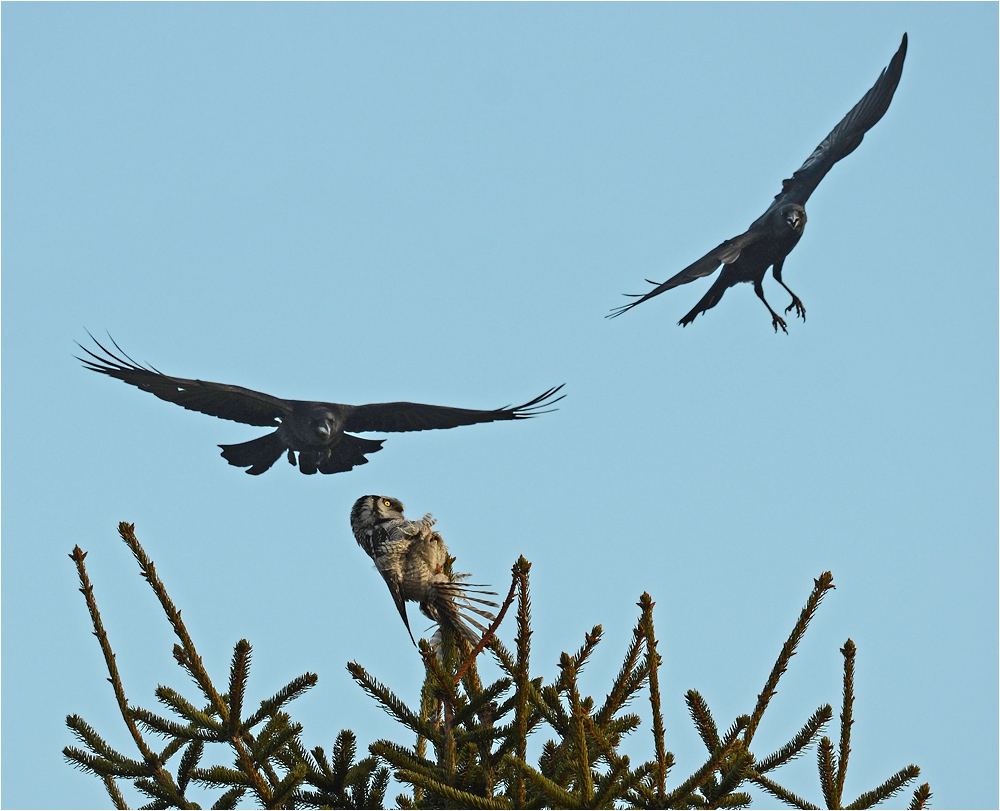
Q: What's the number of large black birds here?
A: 2